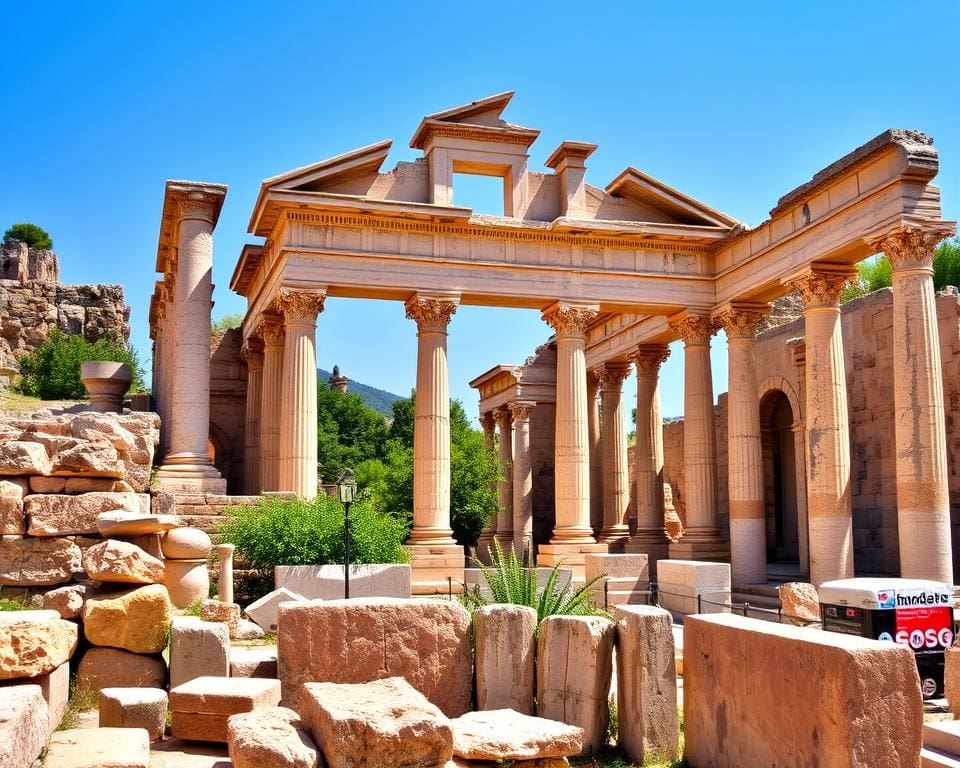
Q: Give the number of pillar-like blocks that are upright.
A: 3